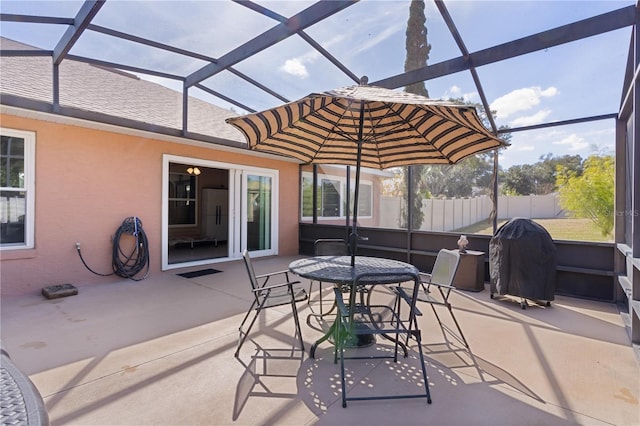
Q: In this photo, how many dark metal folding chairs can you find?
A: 4